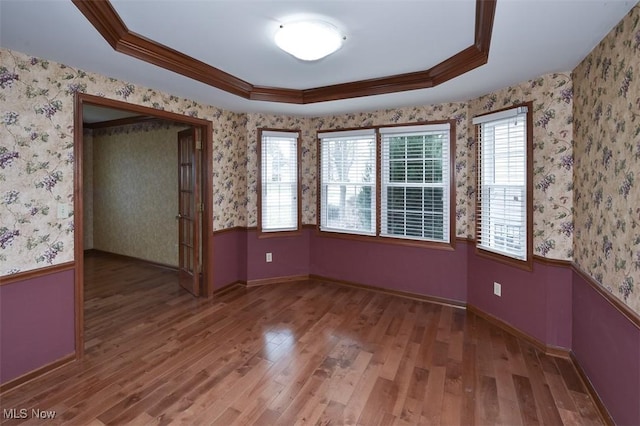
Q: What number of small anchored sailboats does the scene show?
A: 0